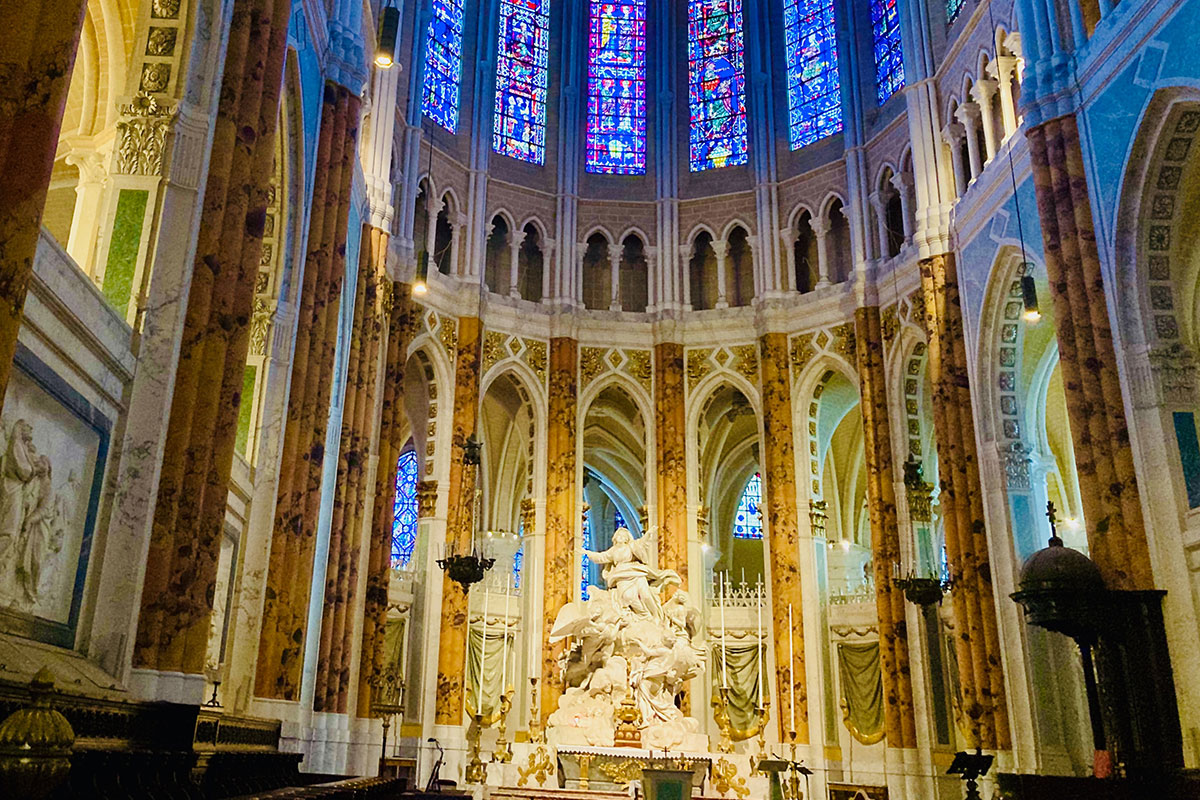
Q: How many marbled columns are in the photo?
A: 12